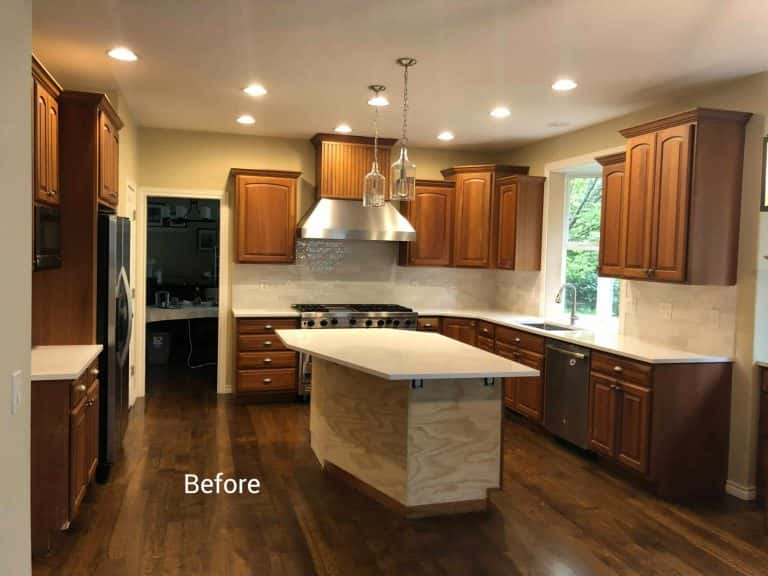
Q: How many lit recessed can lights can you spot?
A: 8